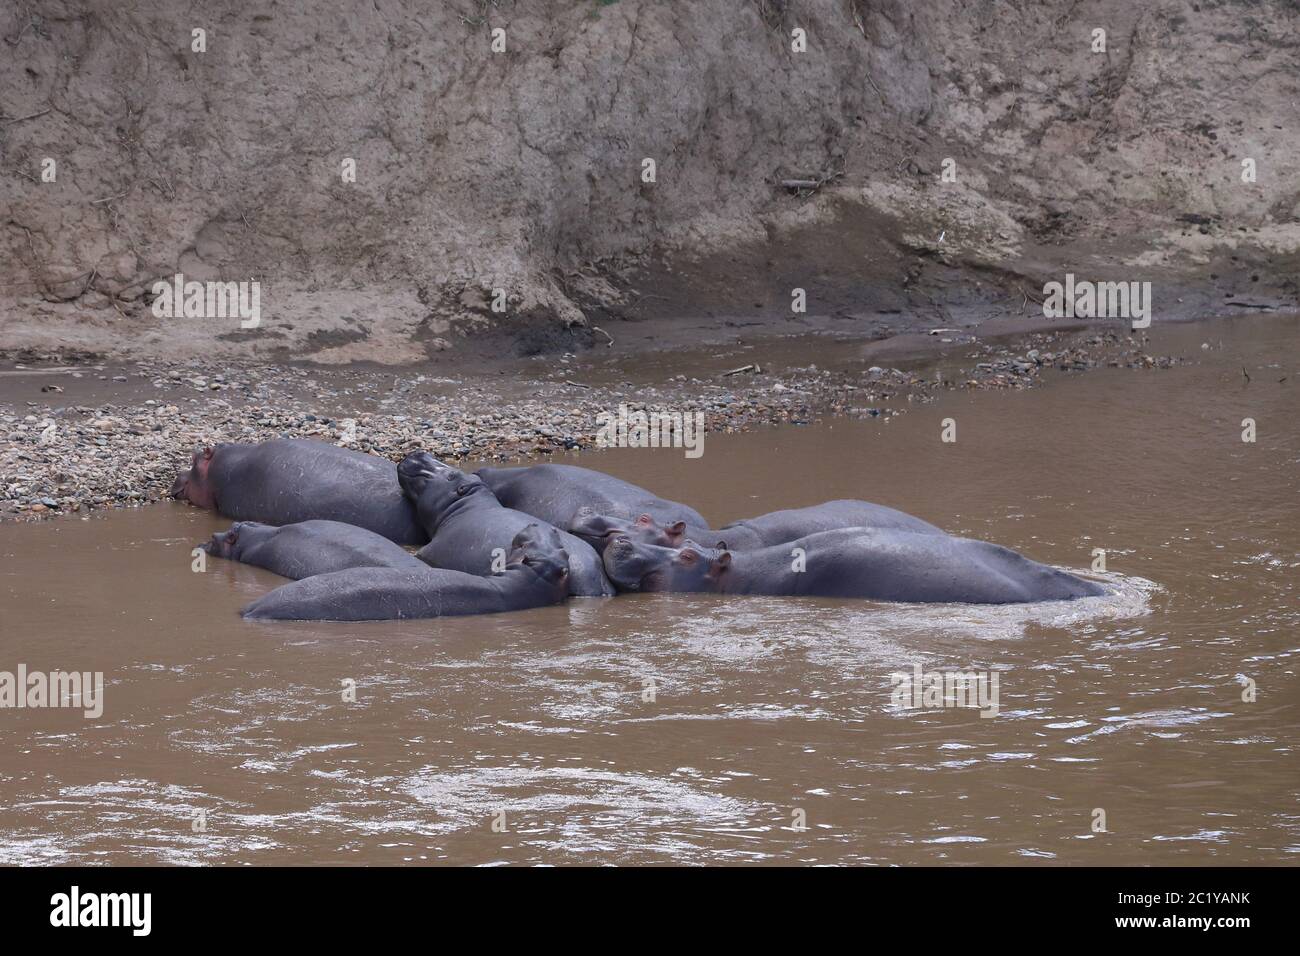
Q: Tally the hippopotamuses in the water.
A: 7